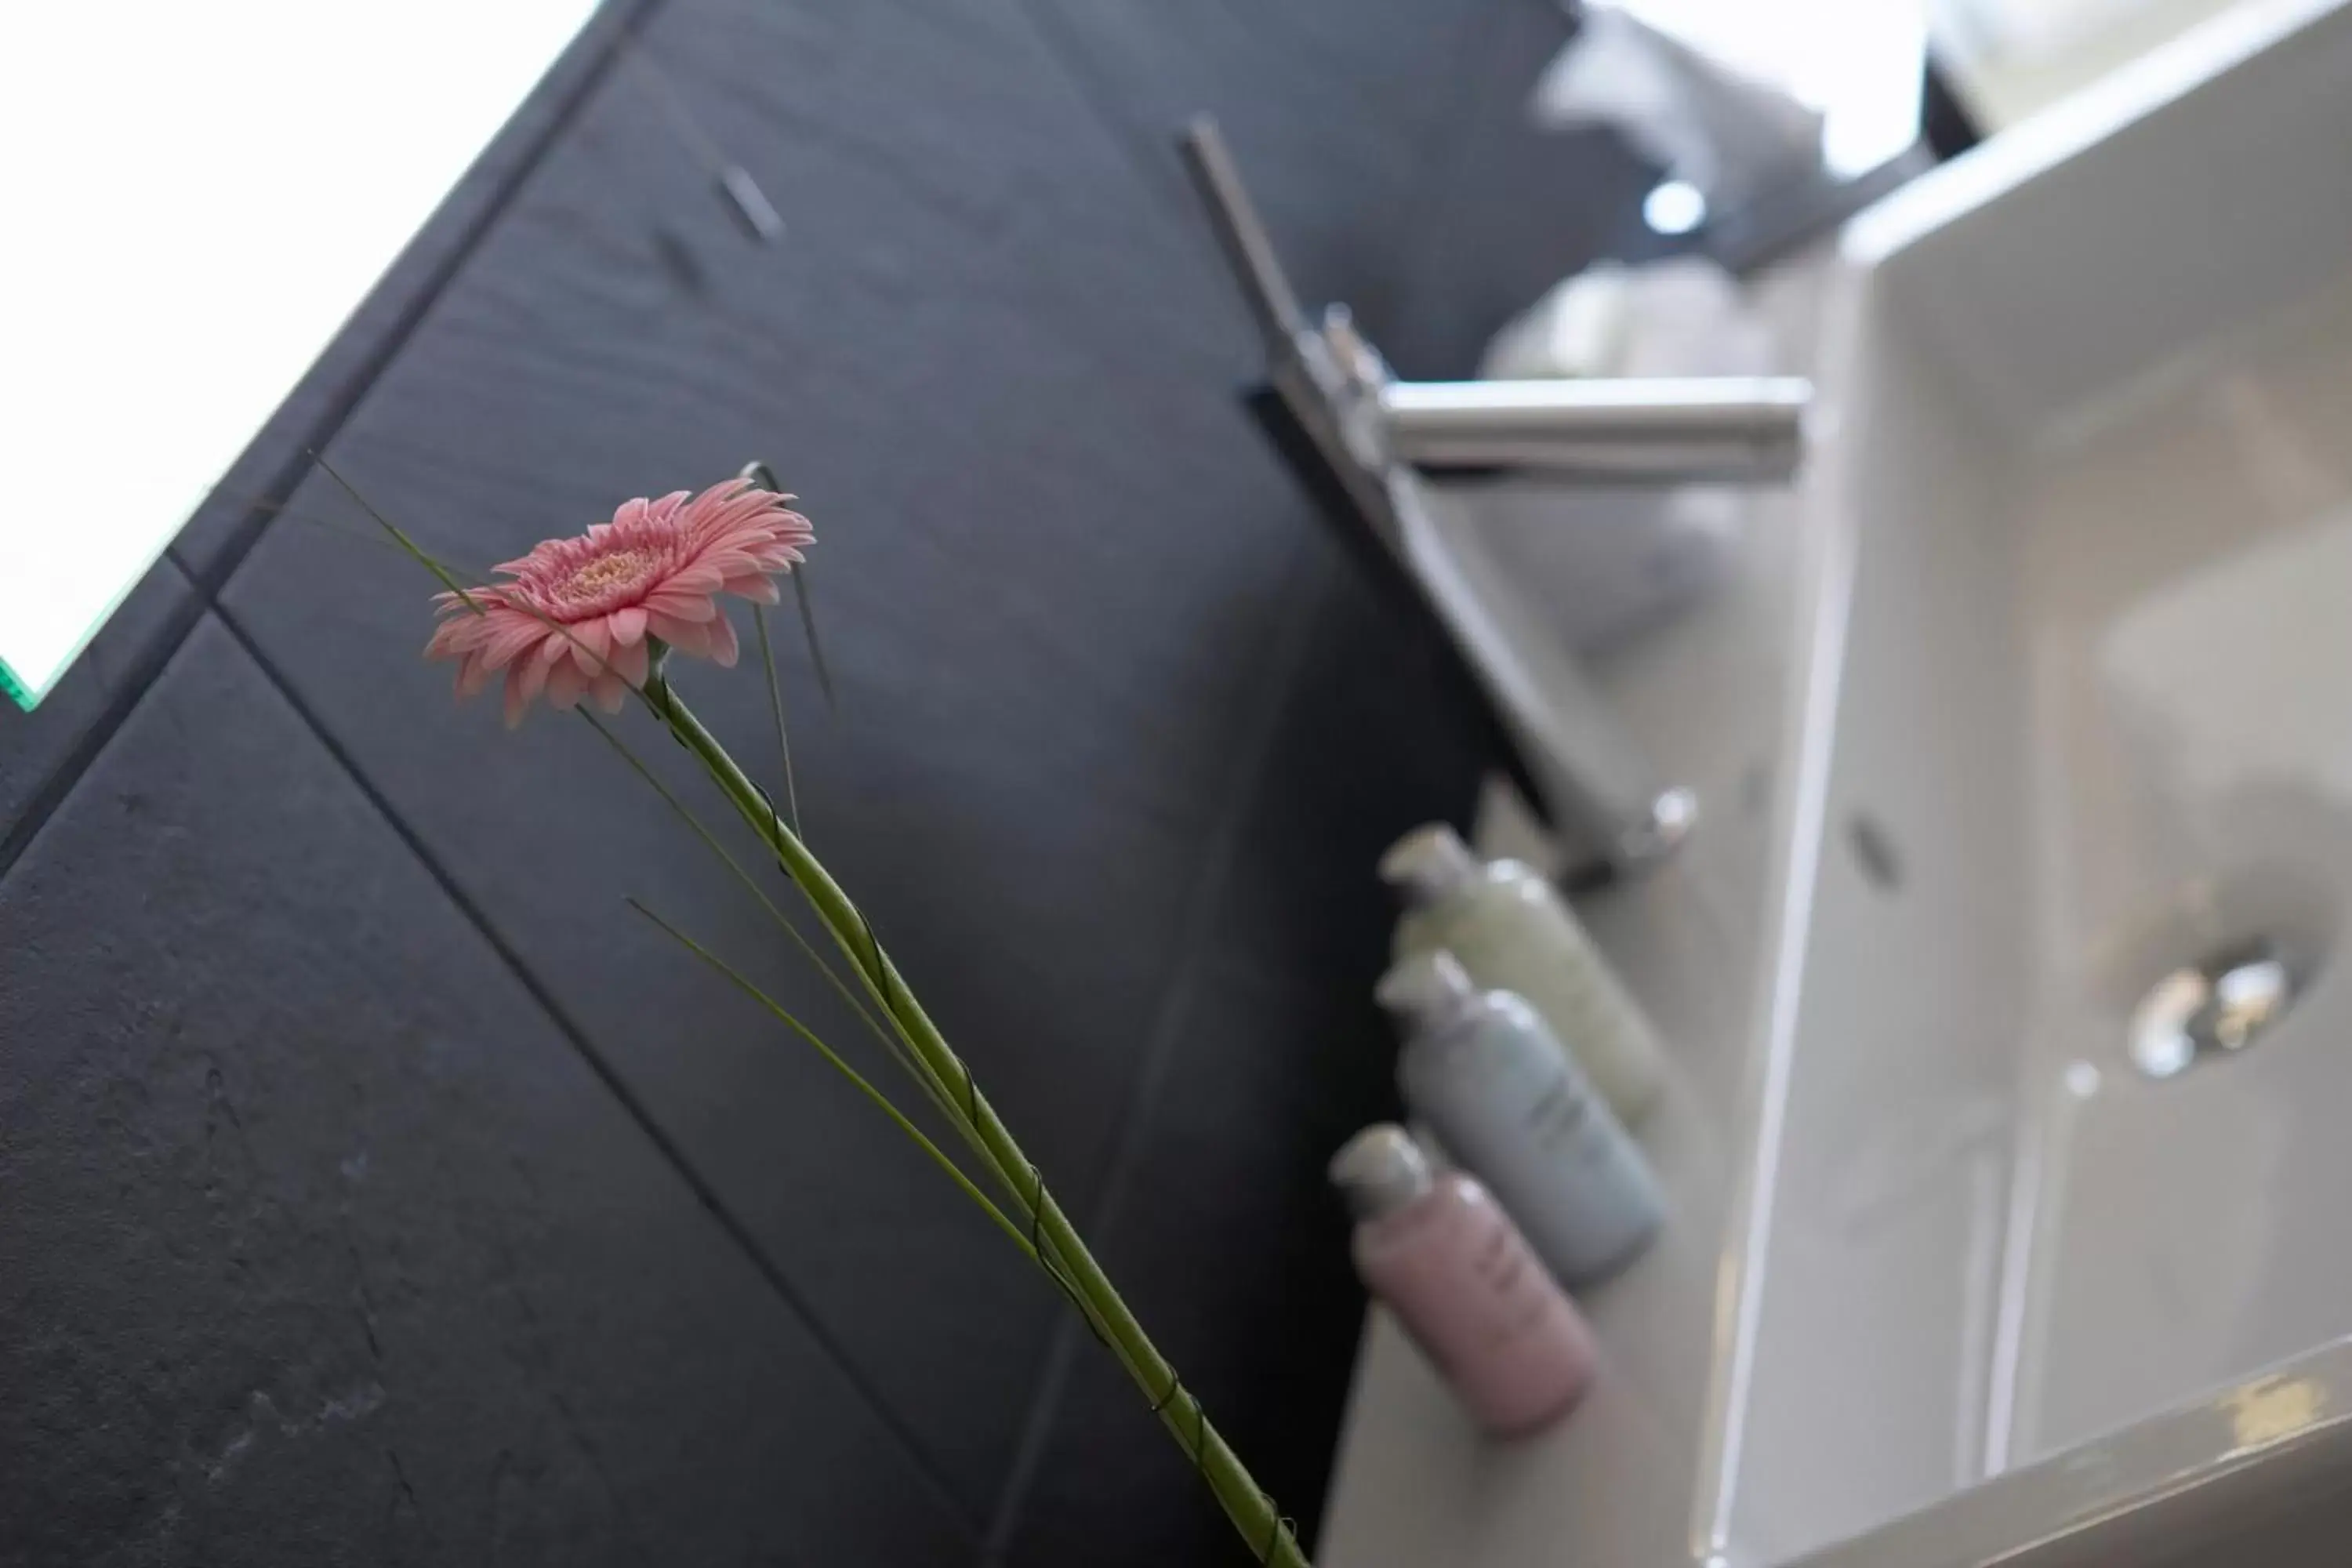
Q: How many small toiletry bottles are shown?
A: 3